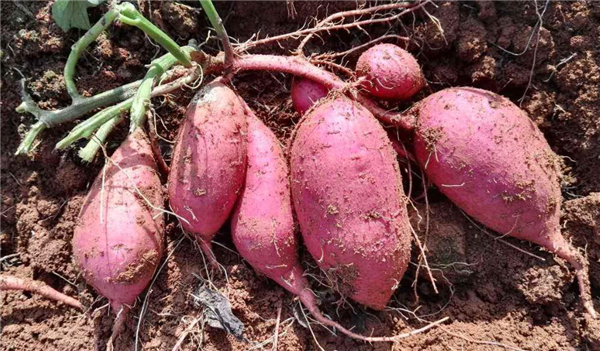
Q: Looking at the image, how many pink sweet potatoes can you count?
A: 7